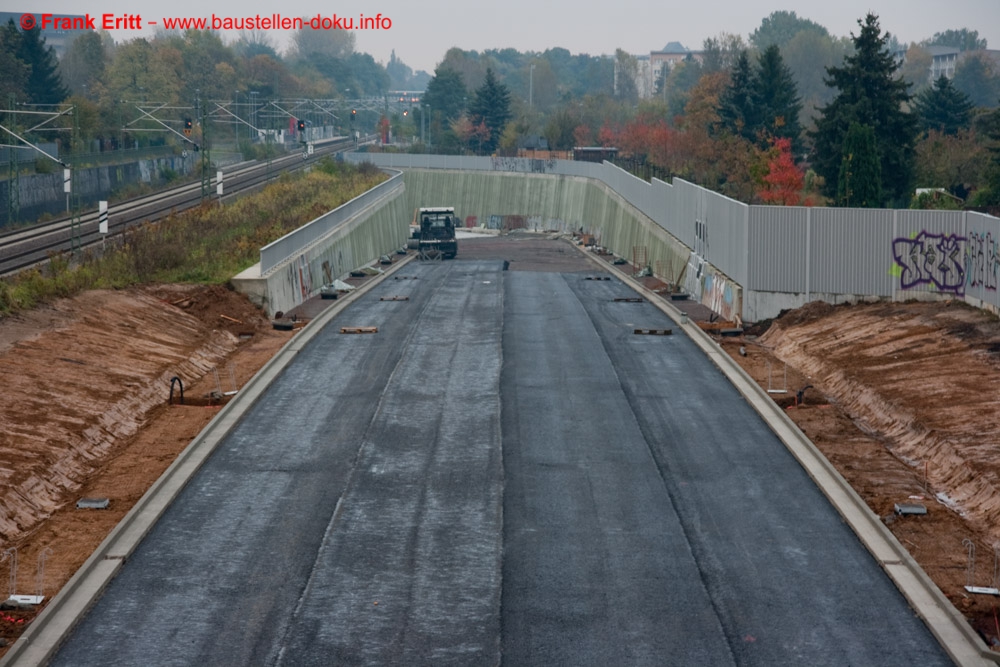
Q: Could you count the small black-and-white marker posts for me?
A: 3